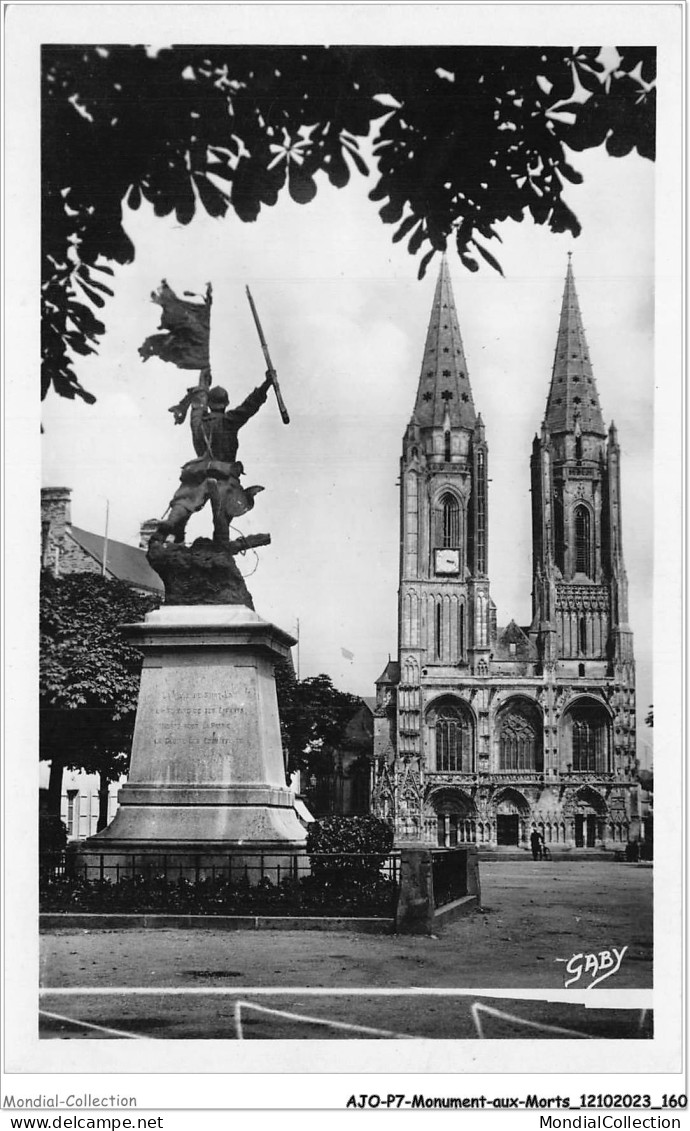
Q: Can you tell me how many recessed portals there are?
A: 3